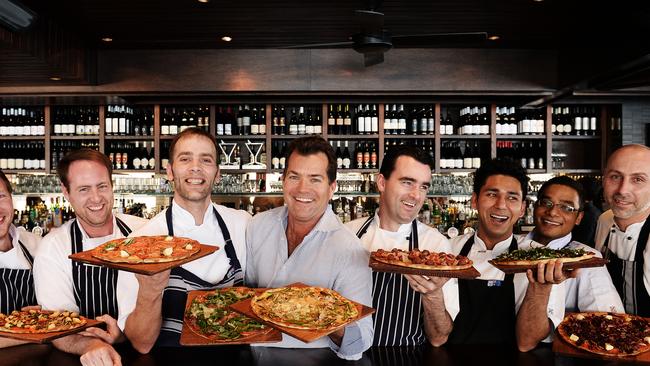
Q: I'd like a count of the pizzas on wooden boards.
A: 7